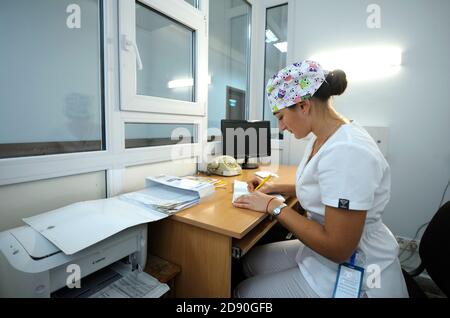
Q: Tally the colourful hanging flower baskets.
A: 0